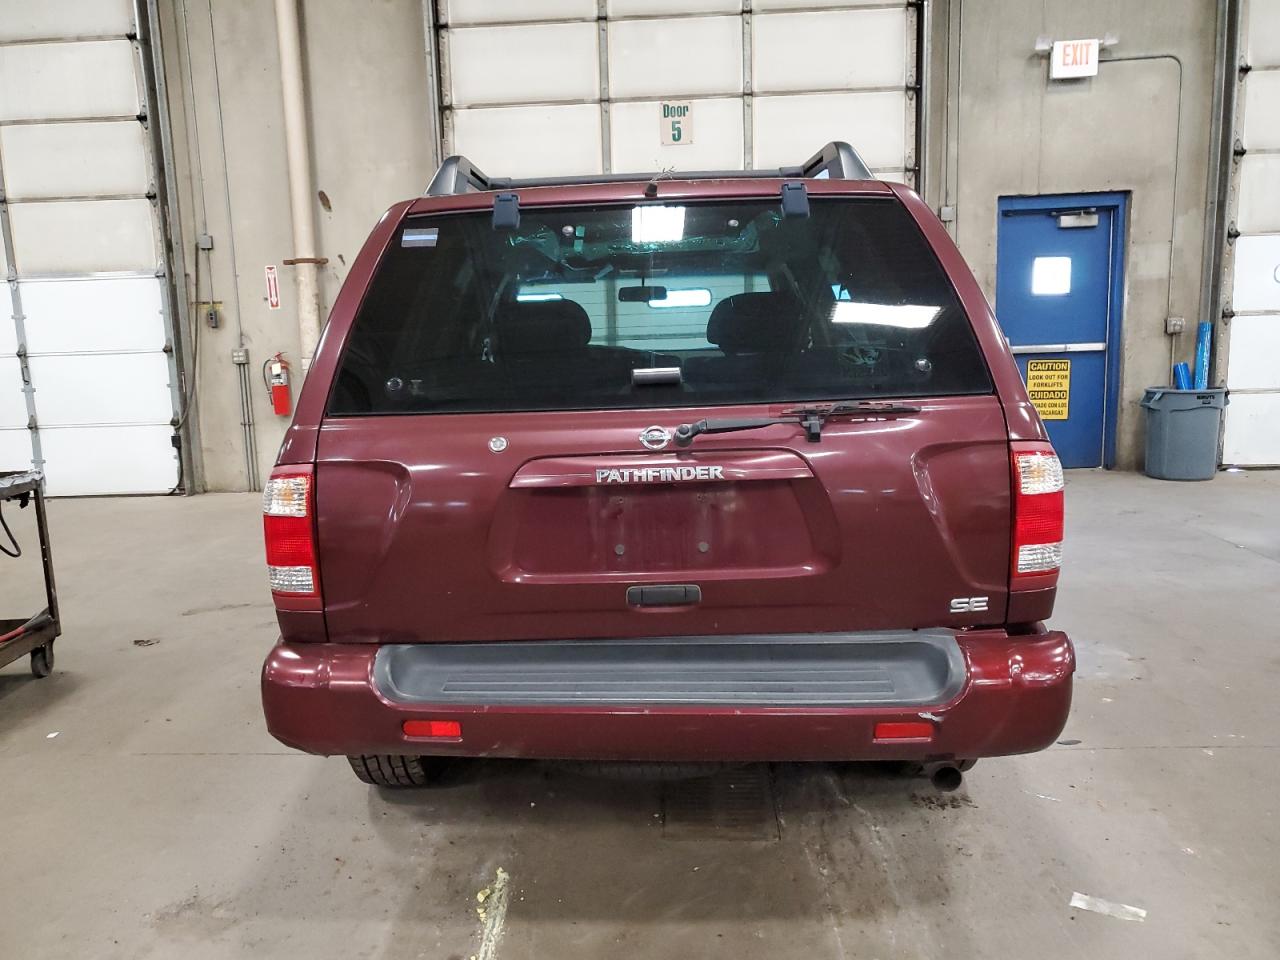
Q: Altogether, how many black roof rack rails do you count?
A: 2